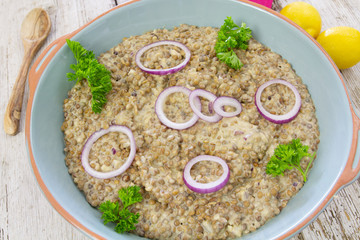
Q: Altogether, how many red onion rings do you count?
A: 7